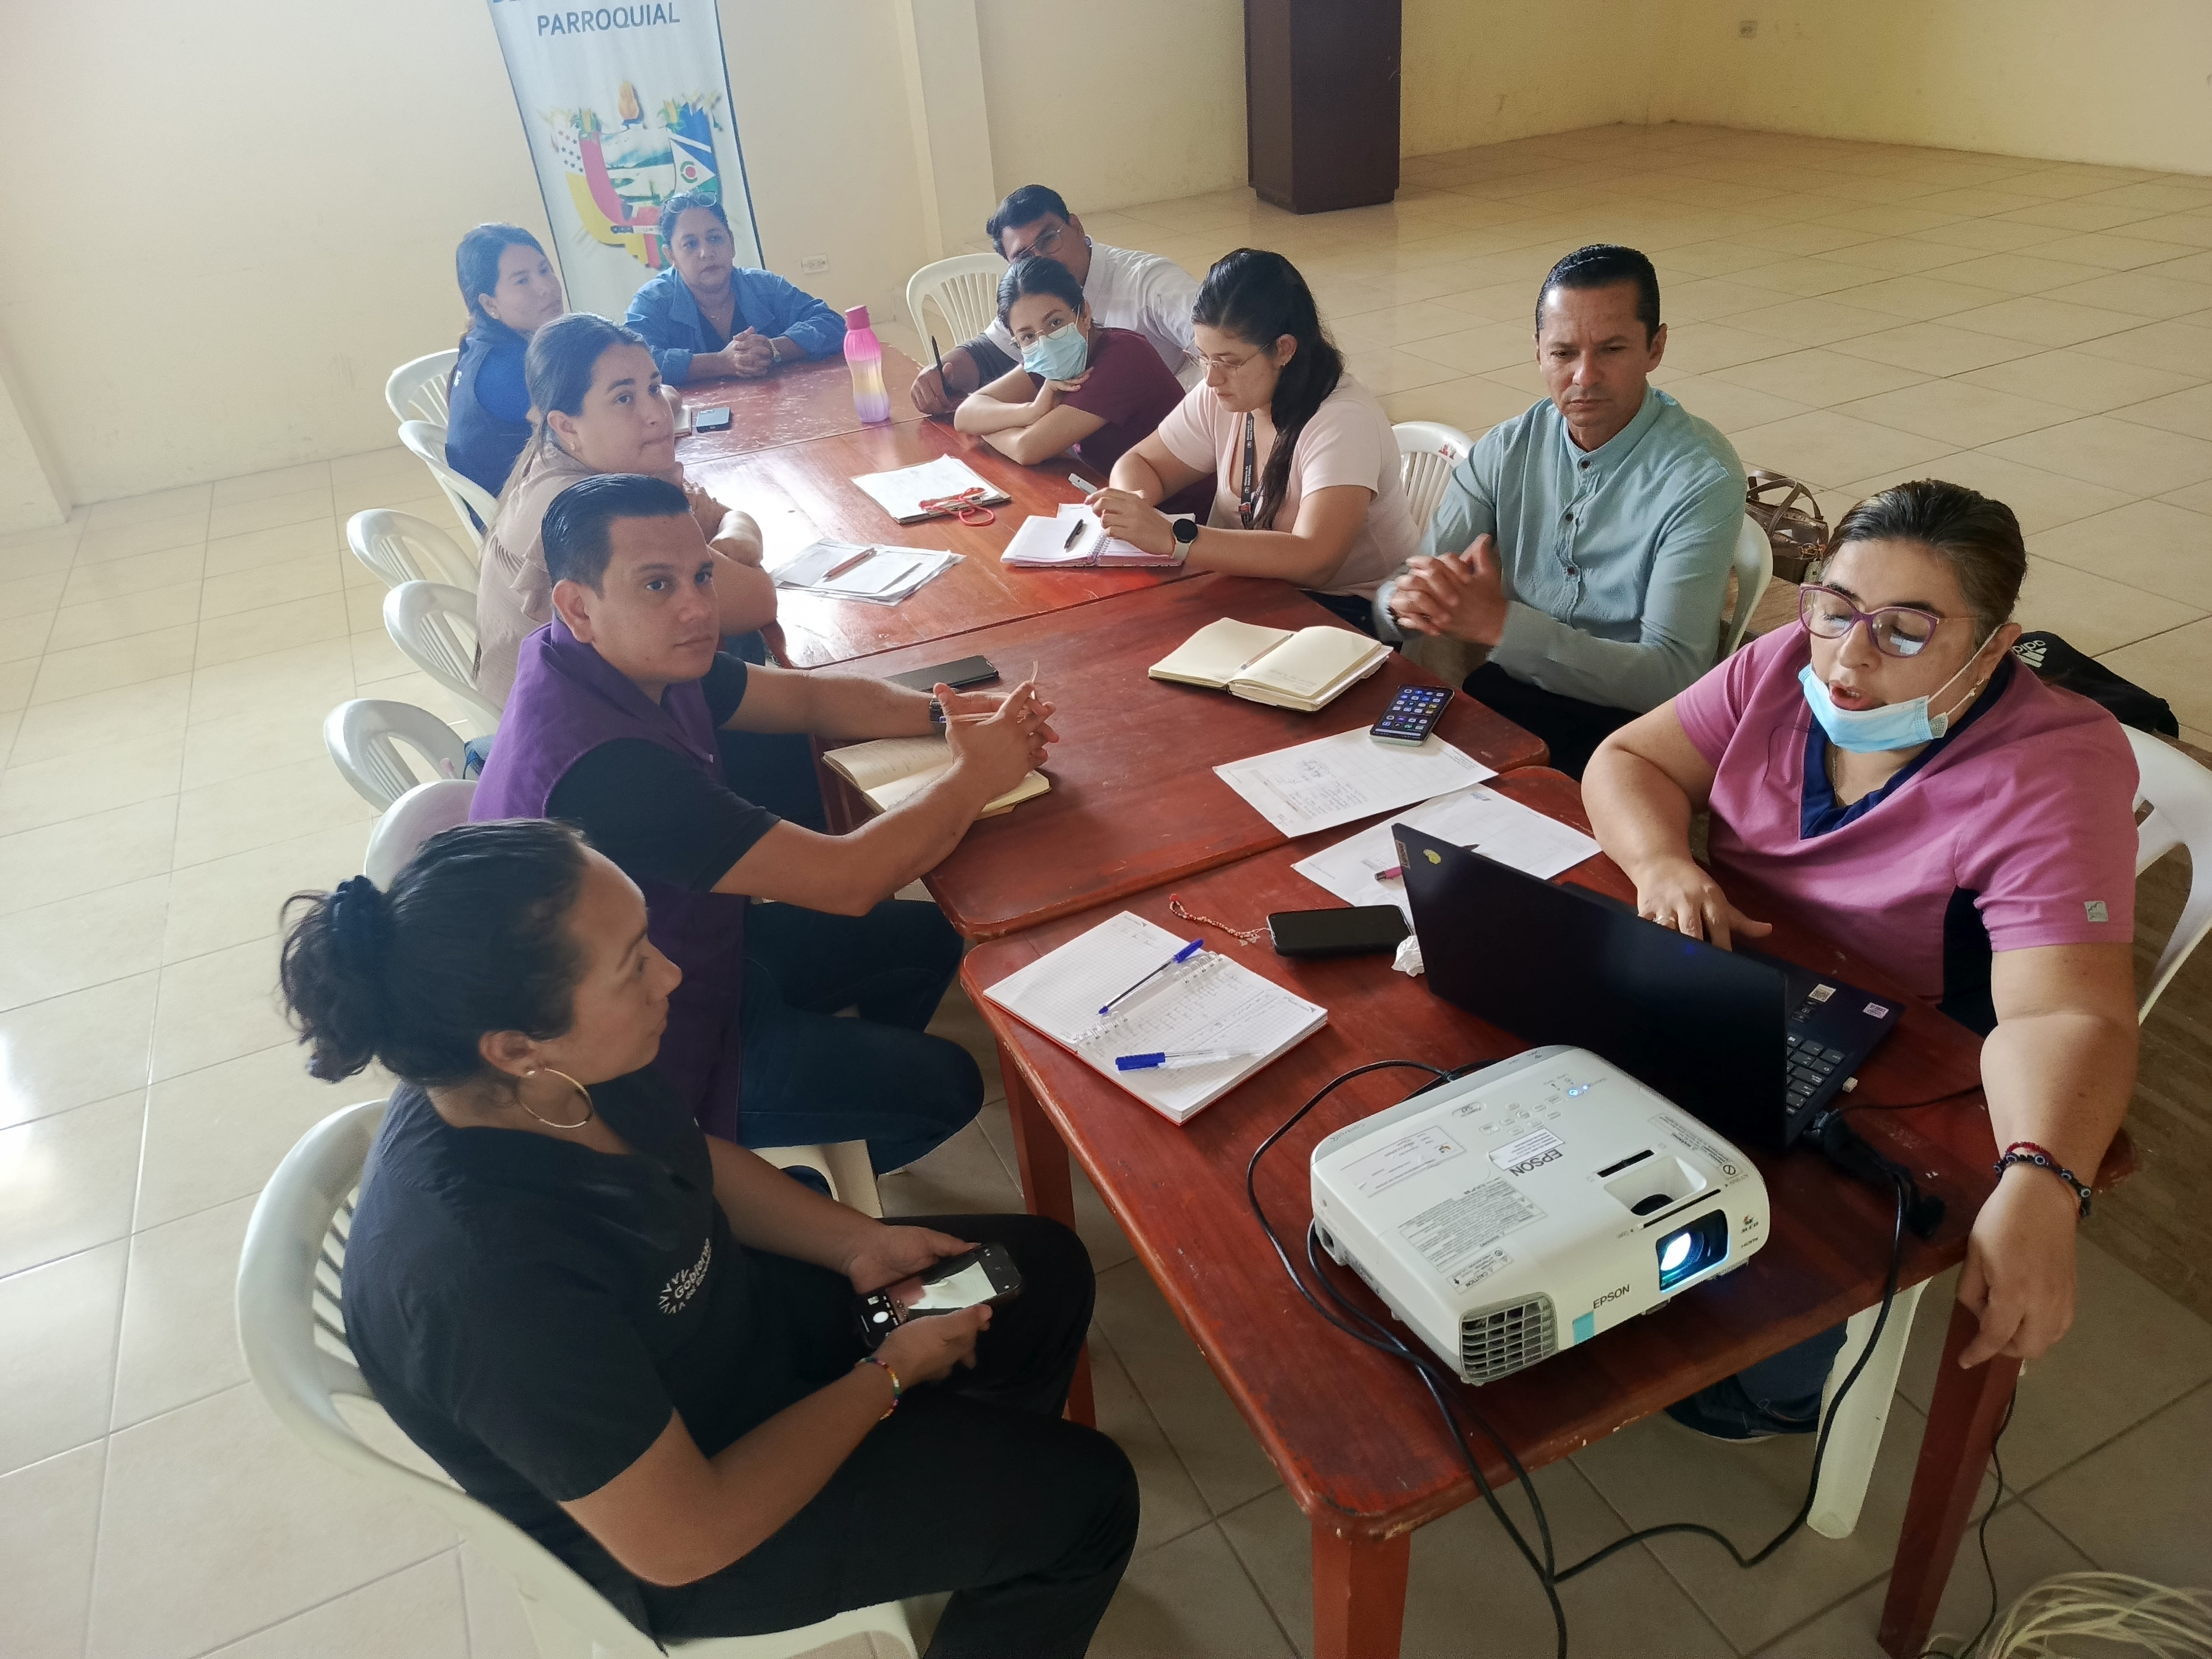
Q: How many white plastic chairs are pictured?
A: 11